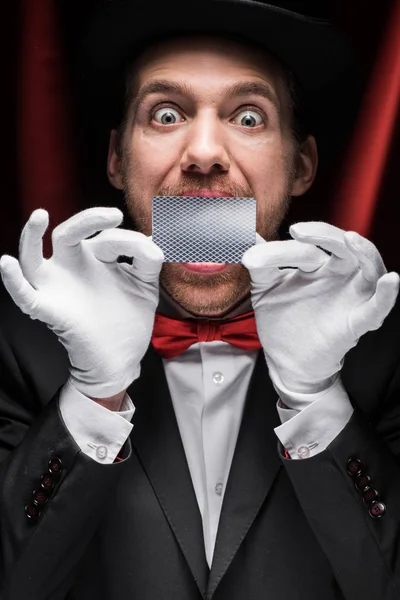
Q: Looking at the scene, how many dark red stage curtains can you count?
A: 2